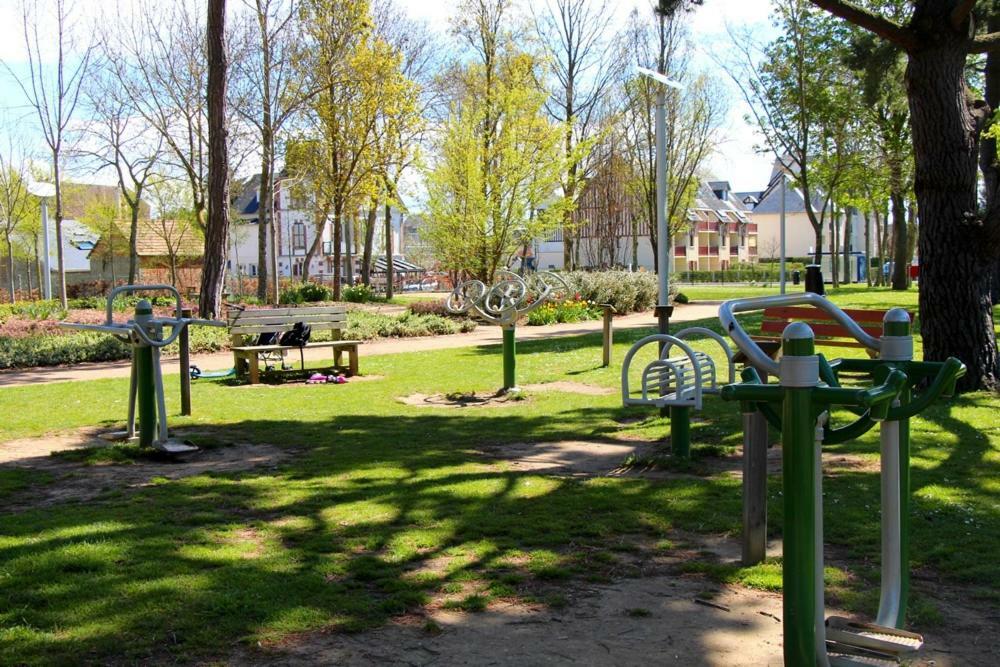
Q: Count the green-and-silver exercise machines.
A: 4